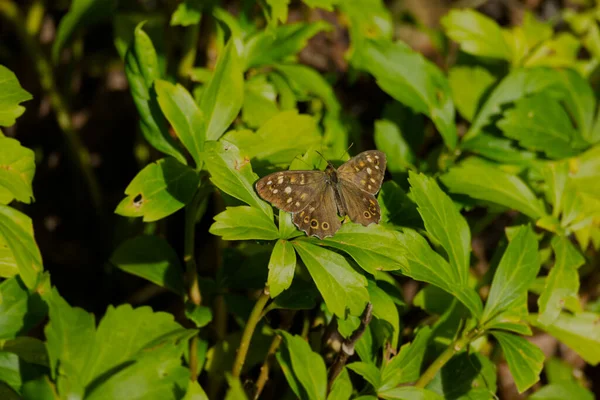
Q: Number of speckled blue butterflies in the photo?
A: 0